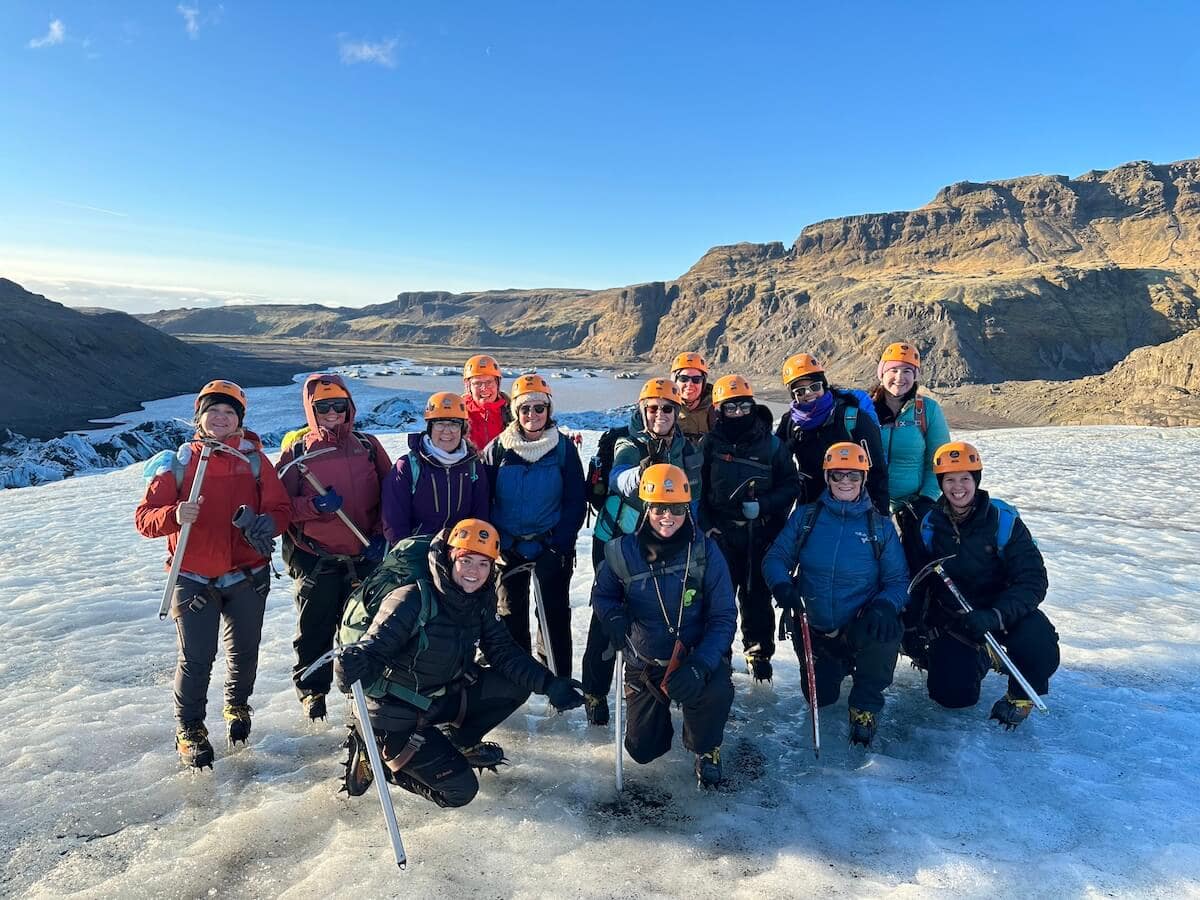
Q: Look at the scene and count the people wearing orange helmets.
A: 14